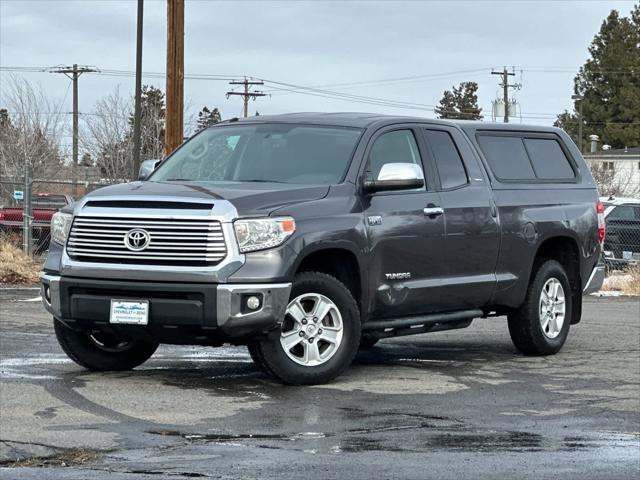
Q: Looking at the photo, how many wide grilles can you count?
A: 1